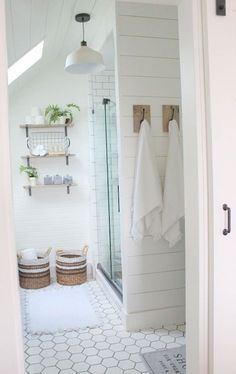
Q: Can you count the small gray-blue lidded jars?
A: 3